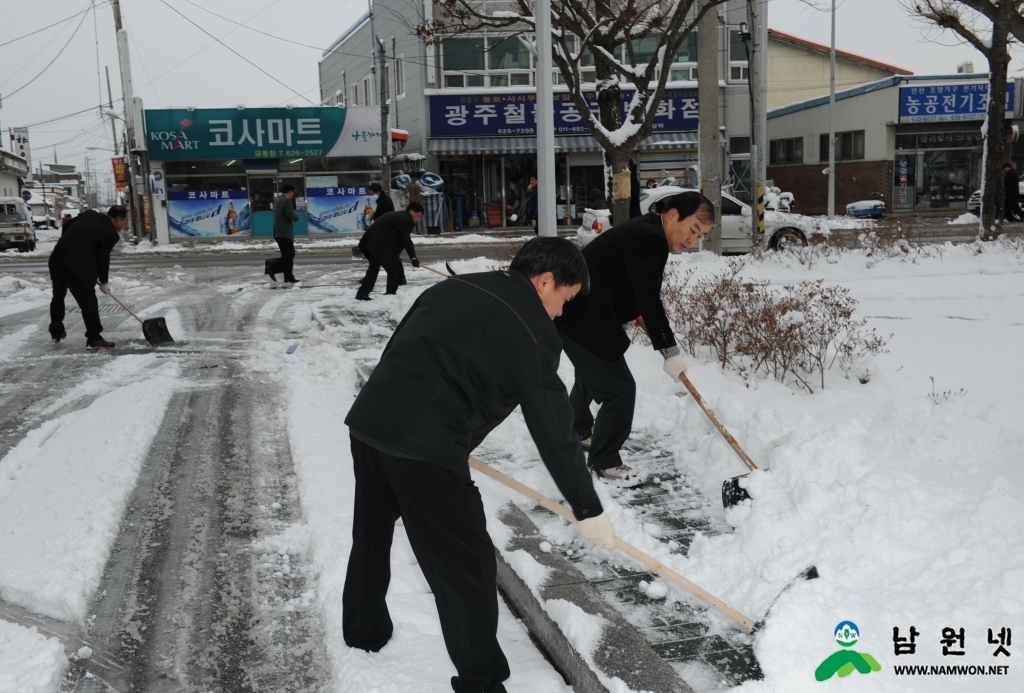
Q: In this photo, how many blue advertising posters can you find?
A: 2